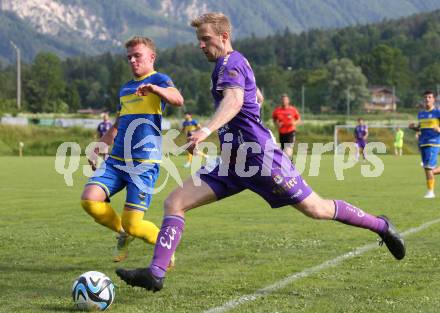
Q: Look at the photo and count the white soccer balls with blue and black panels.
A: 1